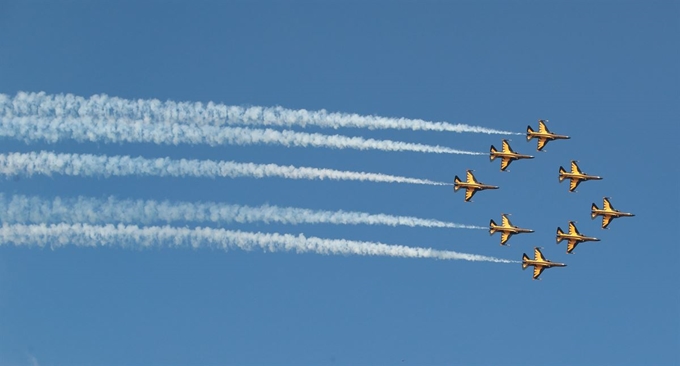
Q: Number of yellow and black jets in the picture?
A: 8